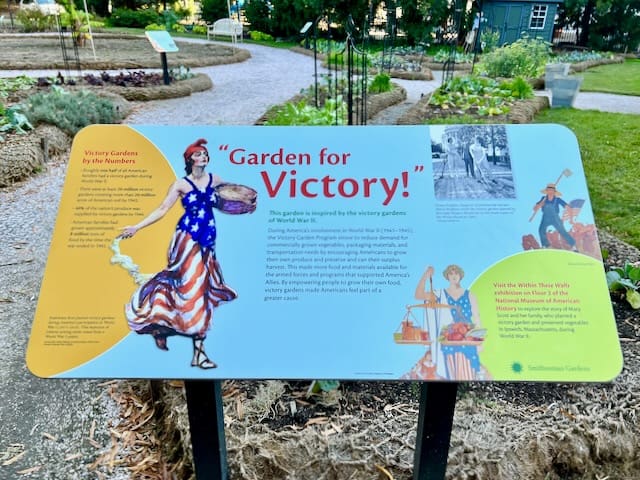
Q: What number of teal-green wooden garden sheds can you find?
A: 1